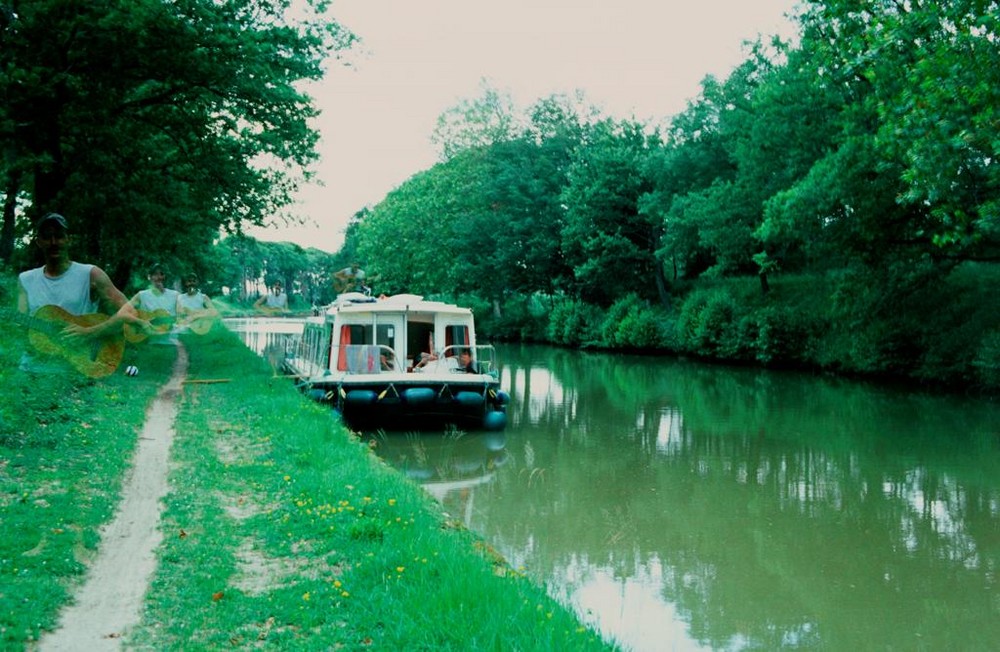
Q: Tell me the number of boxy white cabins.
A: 1